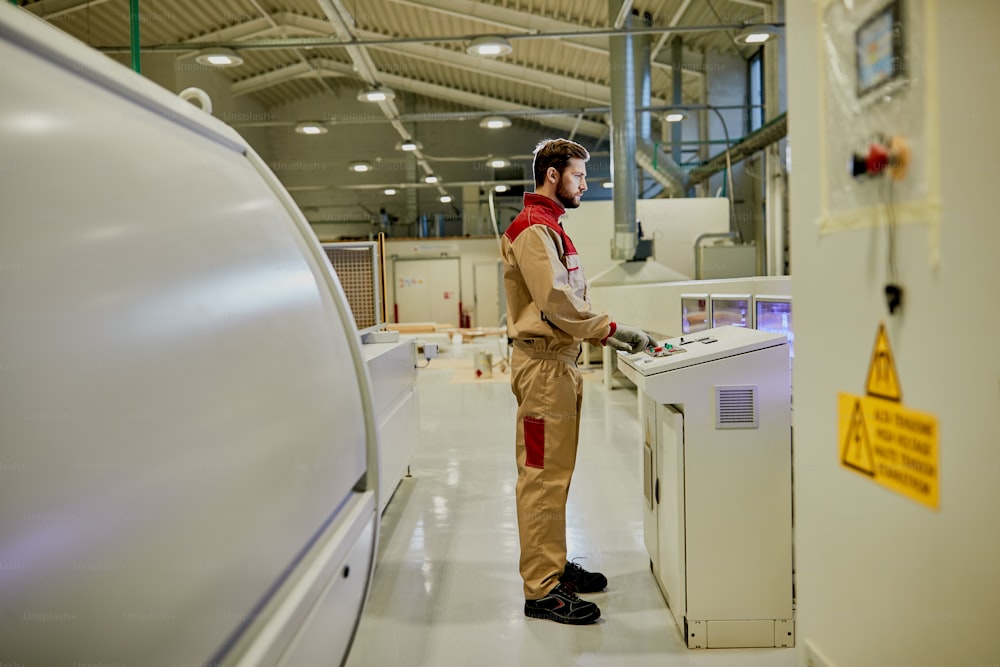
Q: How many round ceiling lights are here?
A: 15